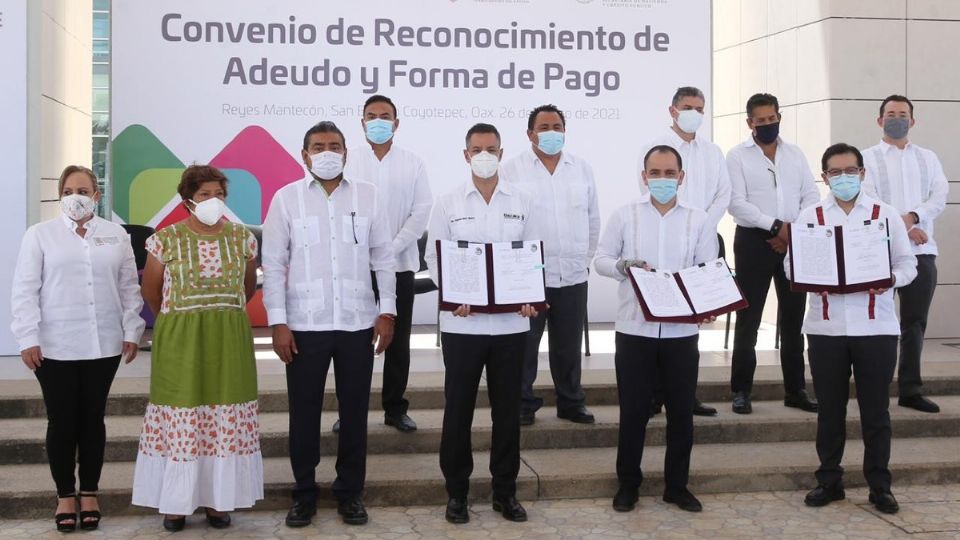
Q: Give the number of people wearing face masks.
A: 11